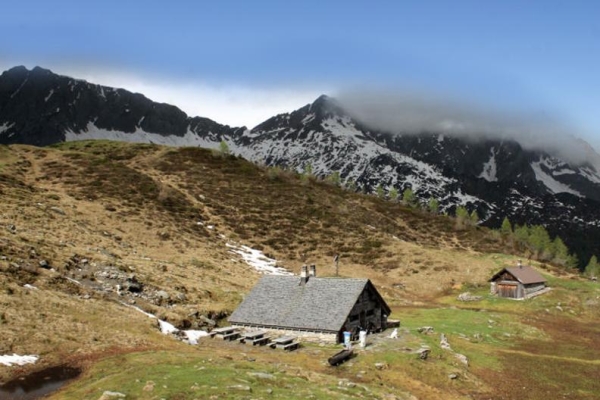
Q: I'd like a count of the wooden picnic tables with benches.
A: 3